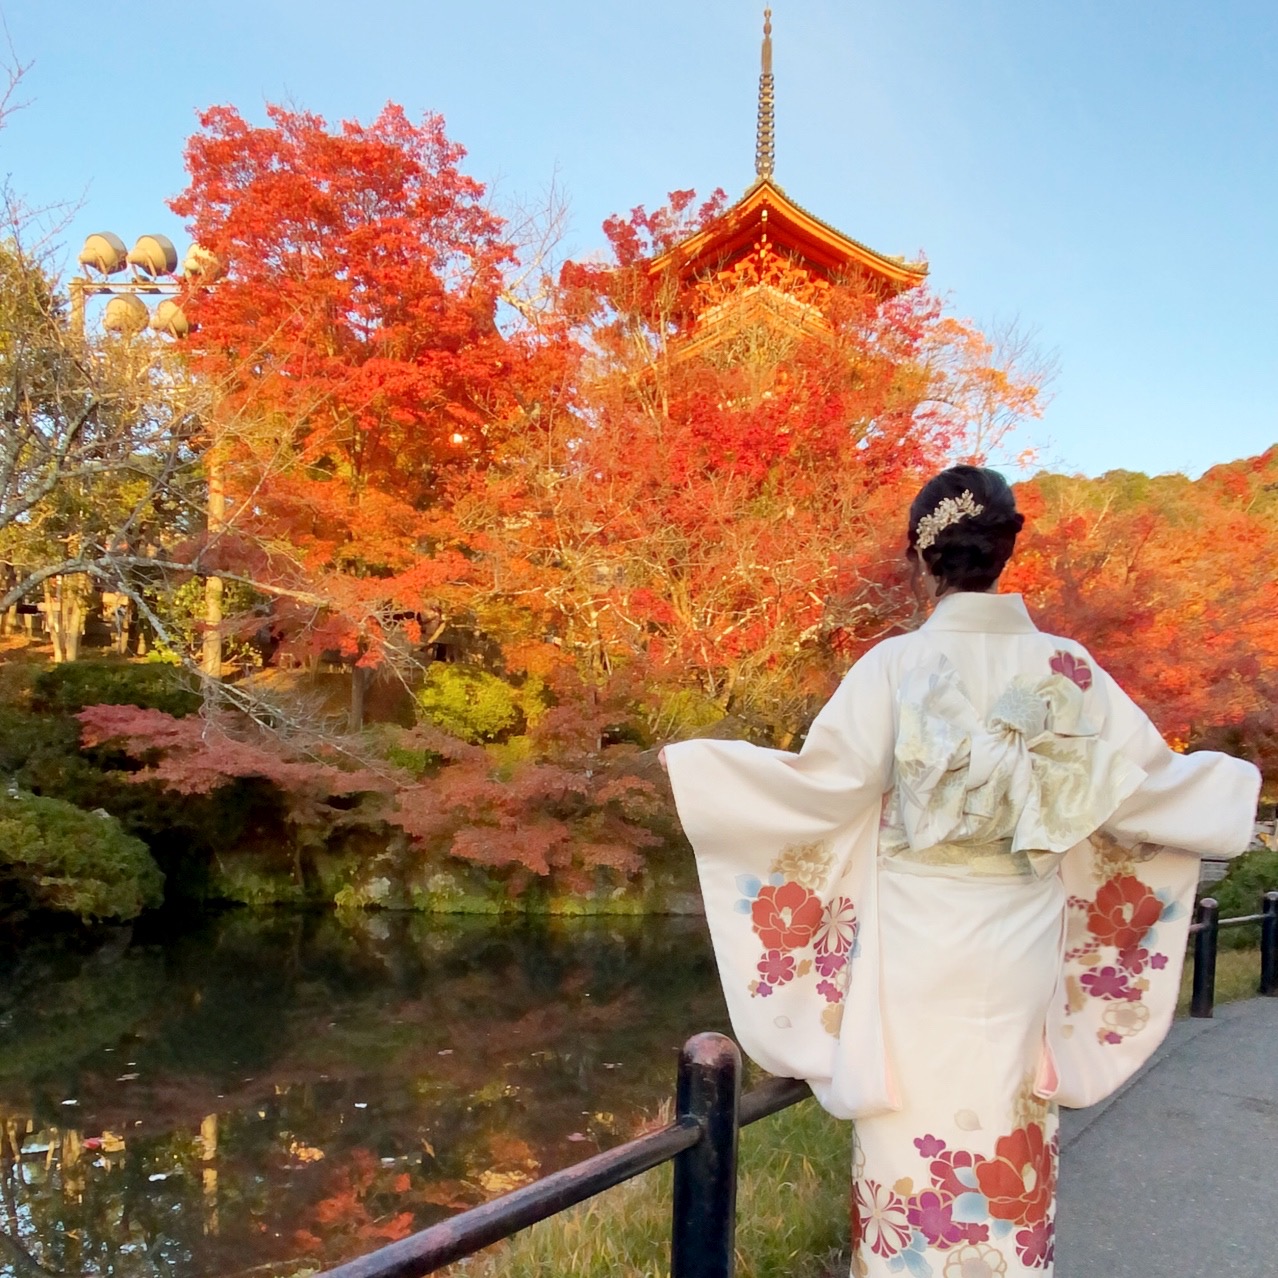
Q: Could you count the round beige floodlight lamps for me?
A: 5